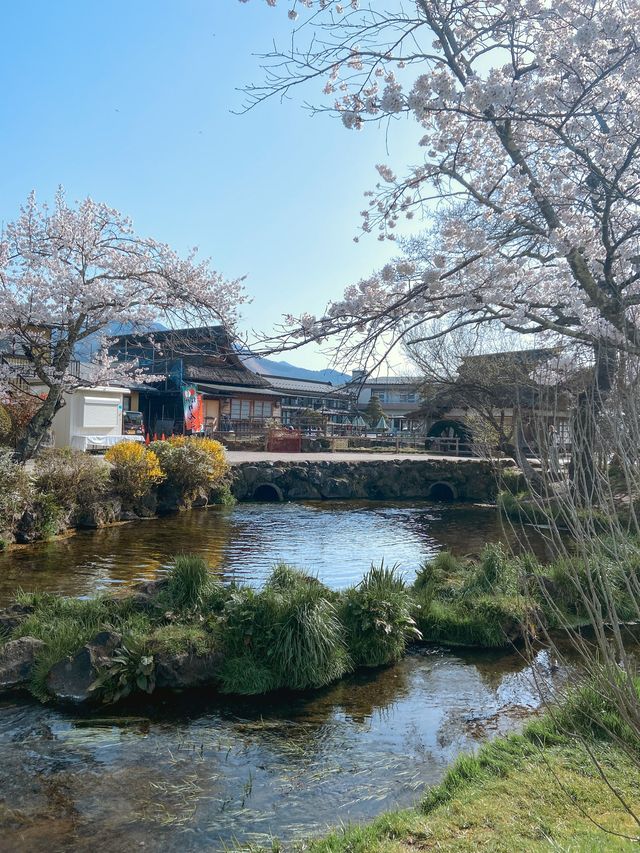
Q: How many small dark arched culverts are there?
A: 2